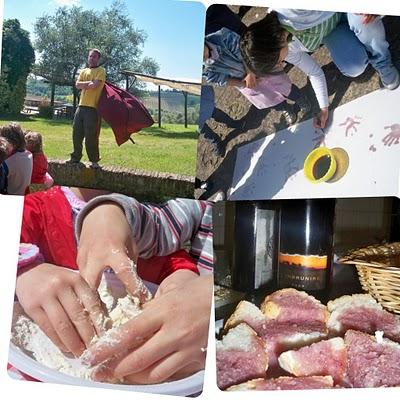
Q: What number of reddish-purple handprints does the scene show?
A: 2